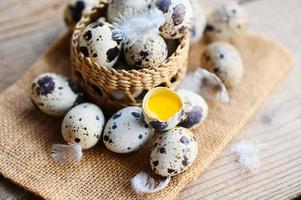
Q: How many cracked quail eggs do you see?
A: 1